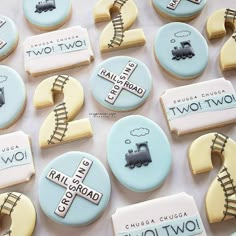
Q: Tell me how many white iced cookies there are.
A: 4